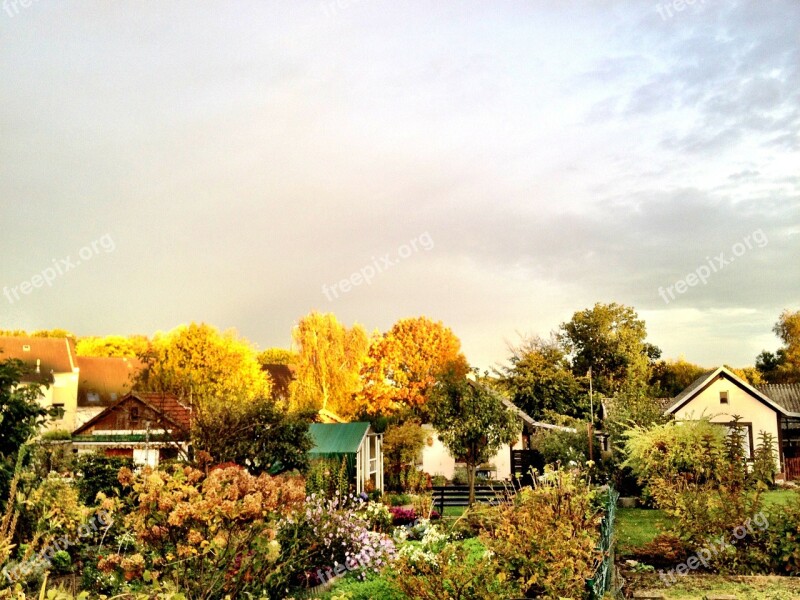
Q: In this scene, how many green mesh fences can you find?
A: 1